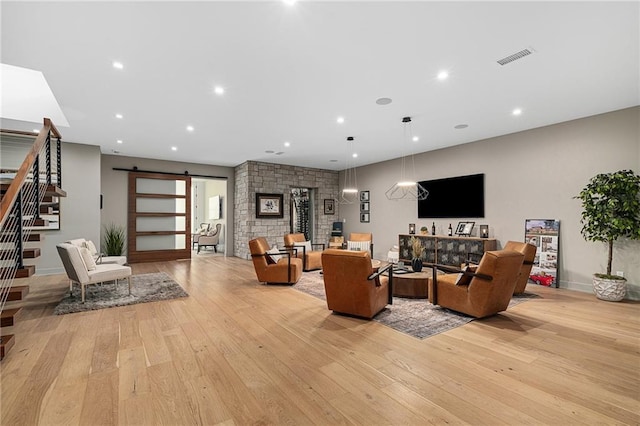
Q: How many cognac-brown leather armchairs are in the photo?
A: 6